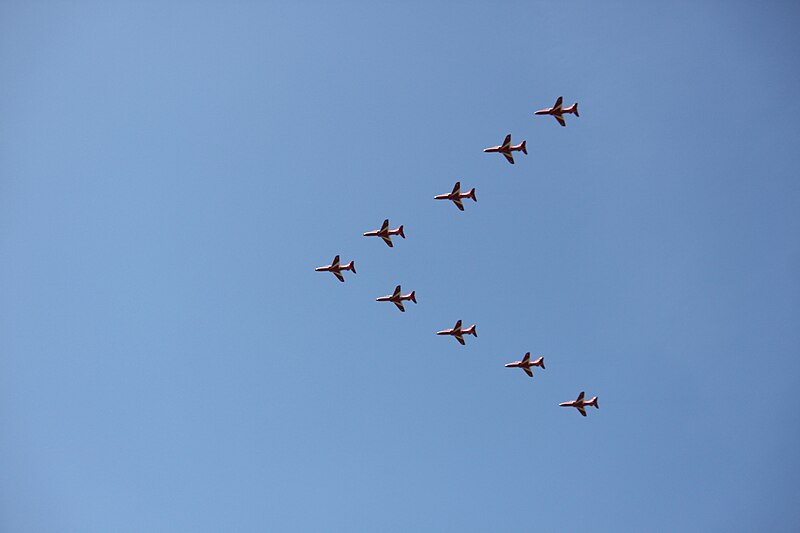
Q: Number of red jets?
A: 9